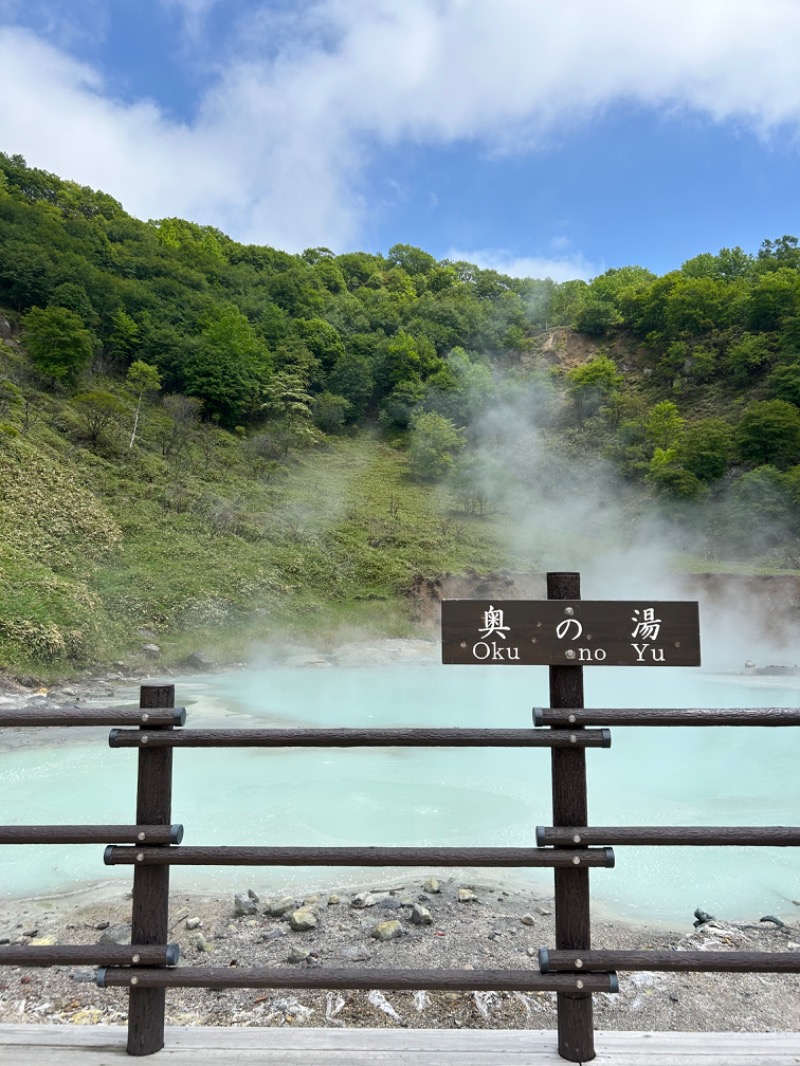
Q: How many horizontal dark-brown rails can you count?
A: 9